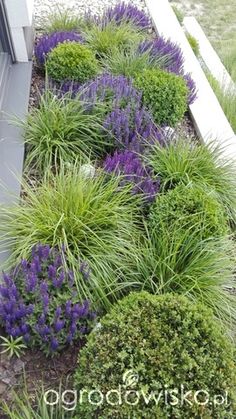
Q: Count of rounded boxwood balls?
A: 4